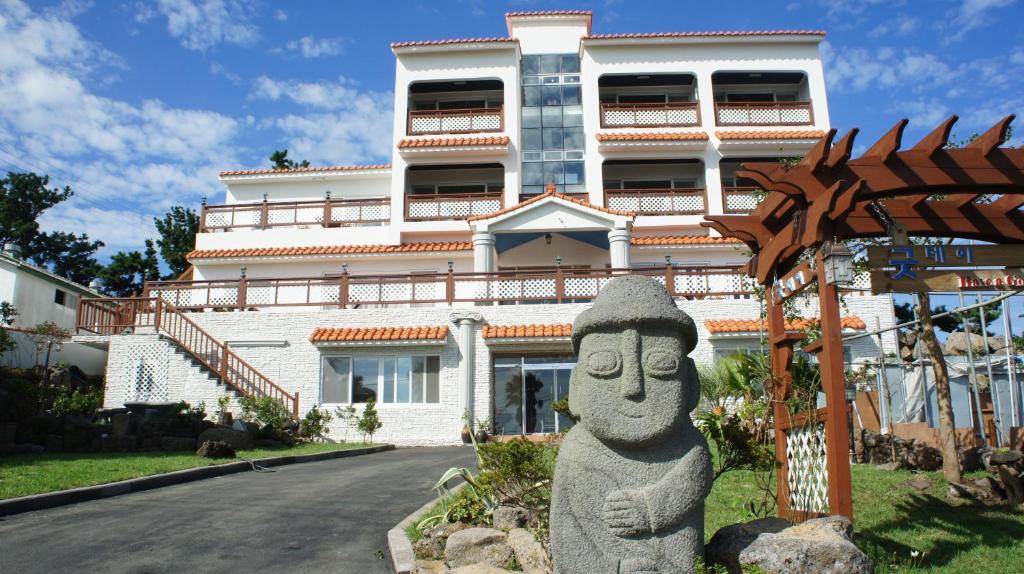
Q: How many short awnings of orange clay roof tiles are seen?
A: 6